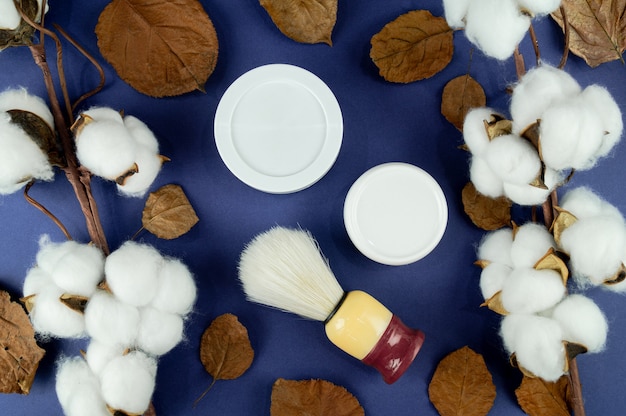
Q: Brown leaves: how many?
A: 12